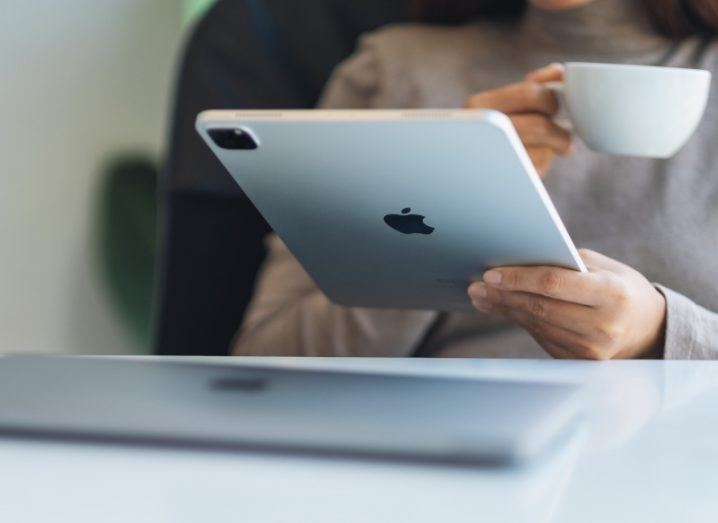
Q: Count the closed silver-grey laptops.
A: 1